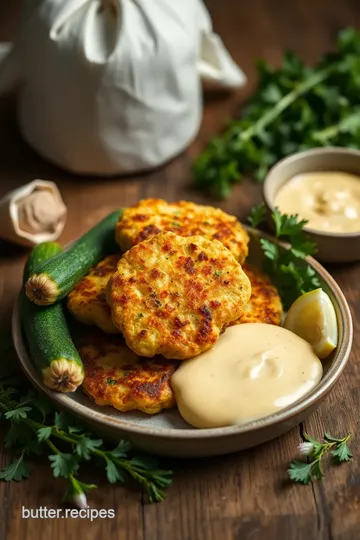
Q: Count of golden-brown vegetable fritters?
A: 5